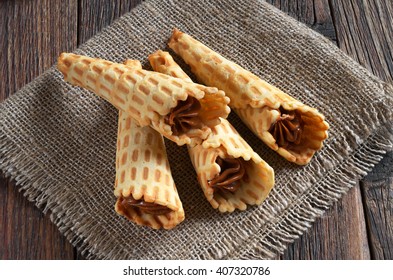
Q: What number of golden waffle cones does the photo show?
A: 4